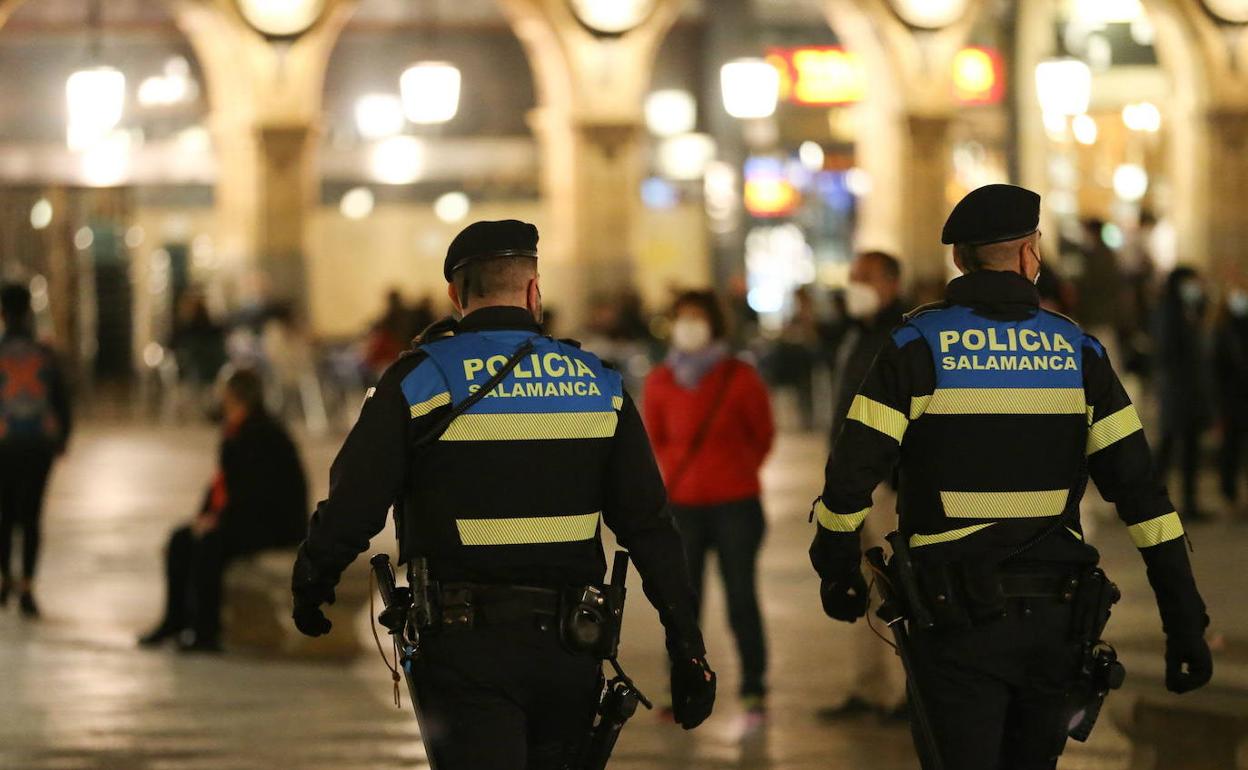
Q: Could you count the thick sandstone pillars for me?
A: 4